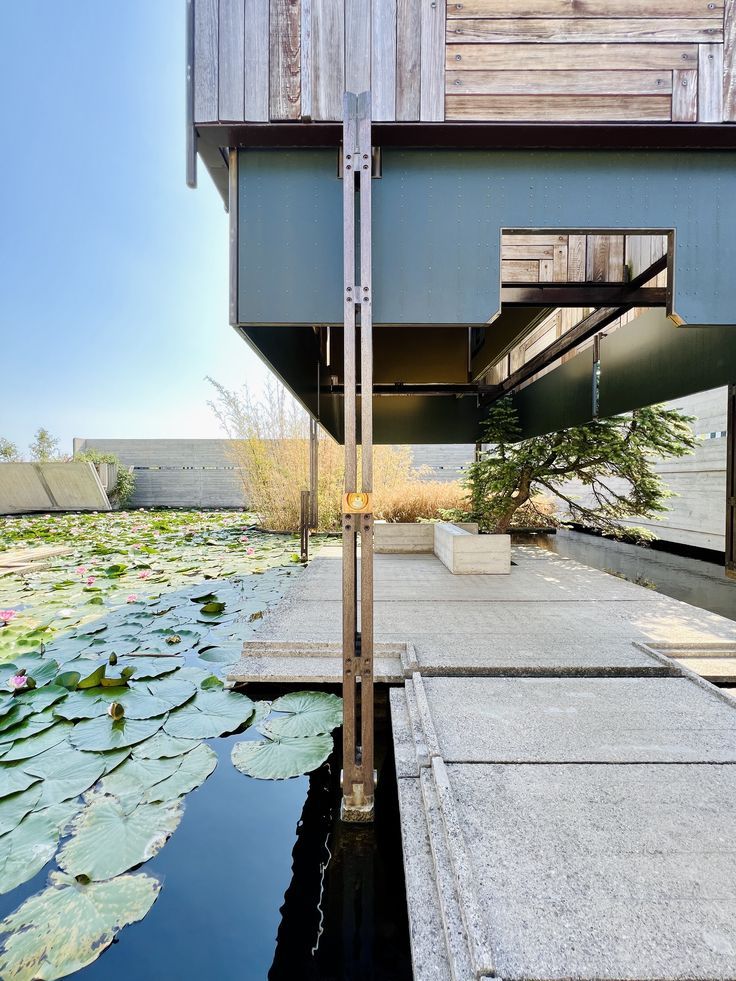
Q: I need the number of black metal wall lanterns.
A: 0